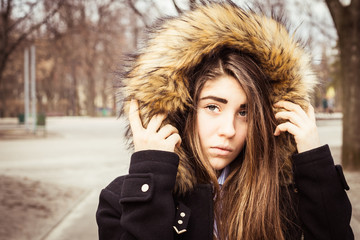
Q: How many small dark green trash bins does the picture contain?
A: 2